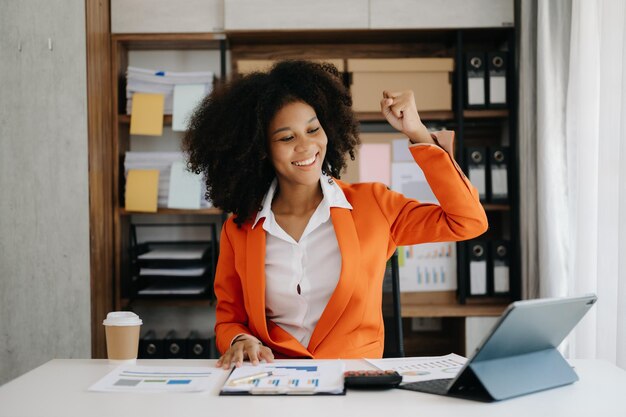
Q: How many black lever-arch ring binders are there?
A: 9